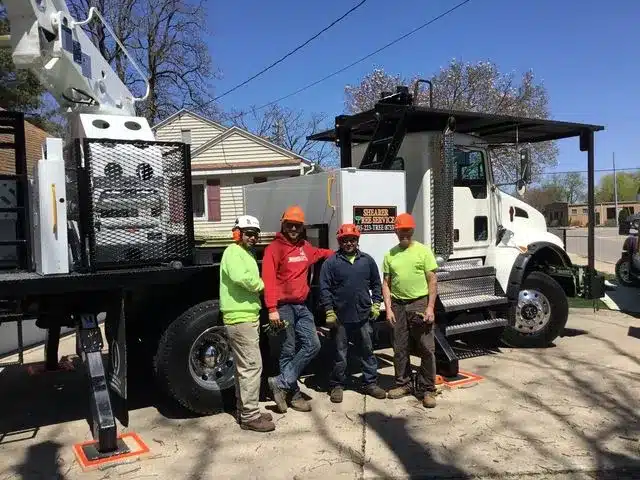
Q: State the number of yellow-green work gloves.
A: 2